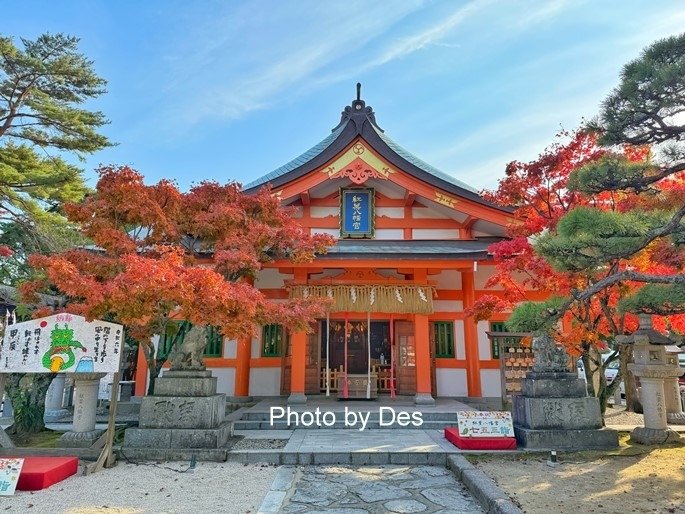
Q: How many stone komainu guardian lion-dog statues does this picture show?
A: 2